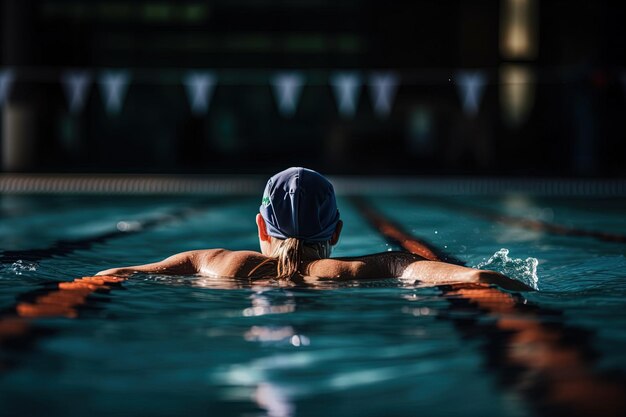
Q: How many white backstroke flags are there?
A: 8